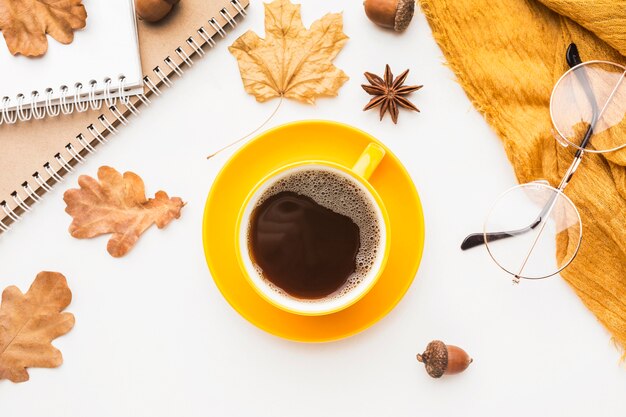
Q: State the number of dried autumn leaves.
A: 4